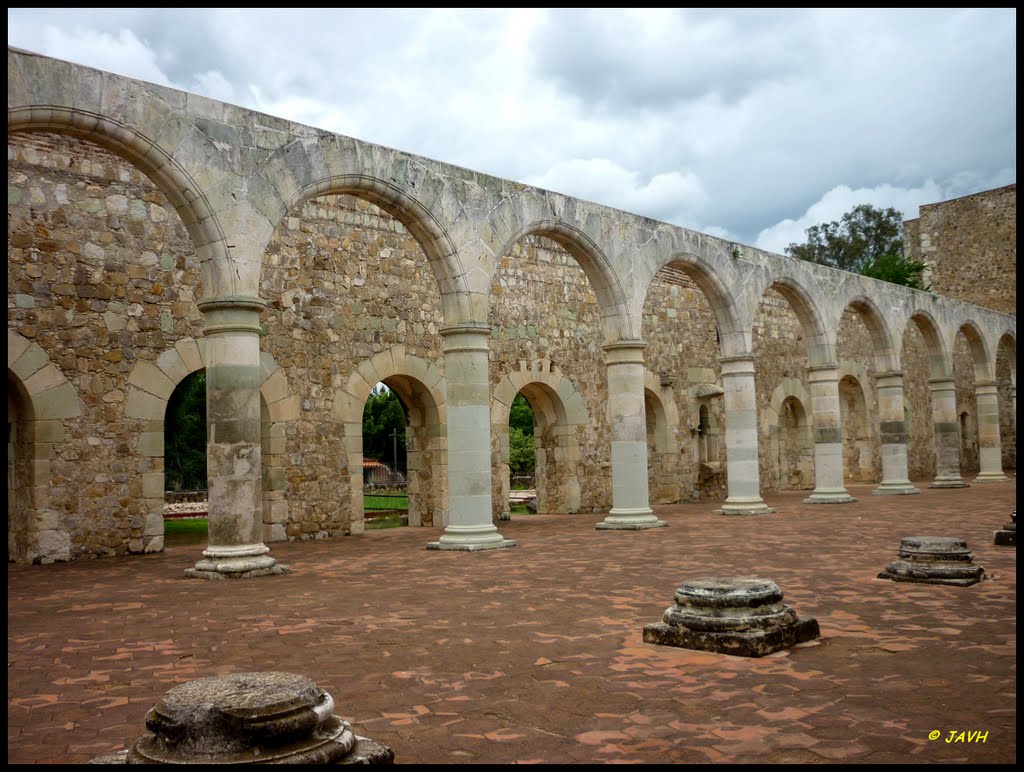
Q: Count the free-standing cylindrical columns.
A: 8